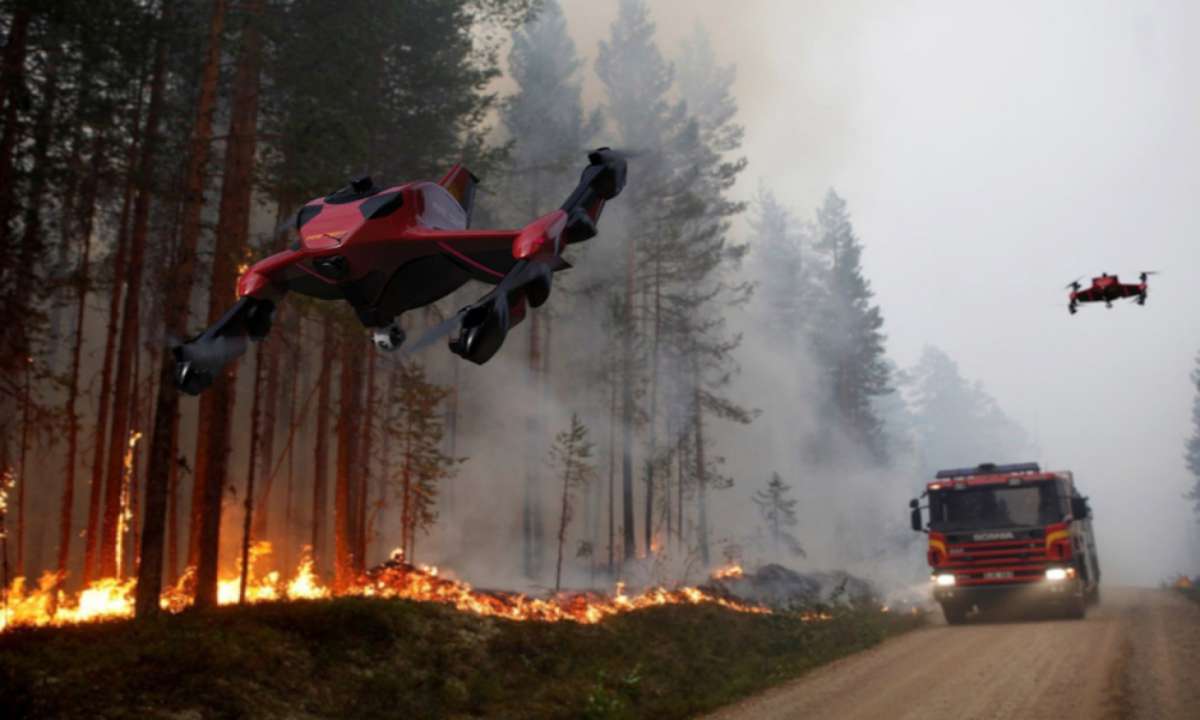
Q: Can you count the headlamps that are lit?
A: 2